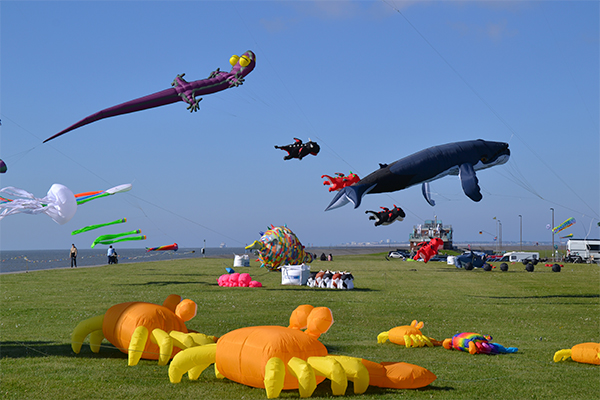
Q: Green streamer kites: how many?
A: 3